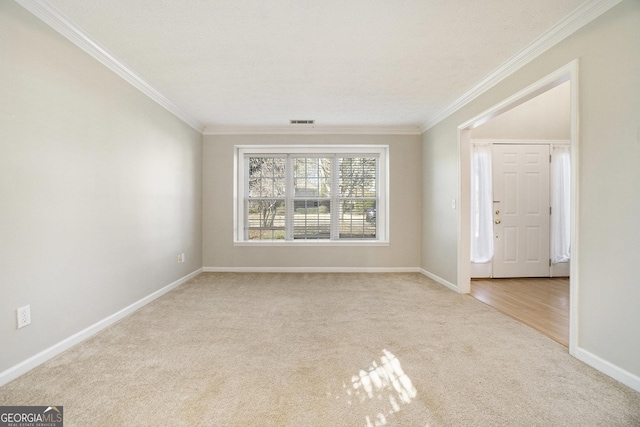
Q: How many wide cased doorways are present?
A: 1